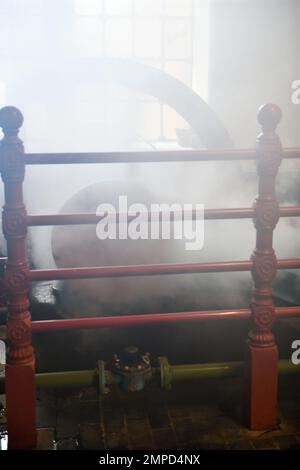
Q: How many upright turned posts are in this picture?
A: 2